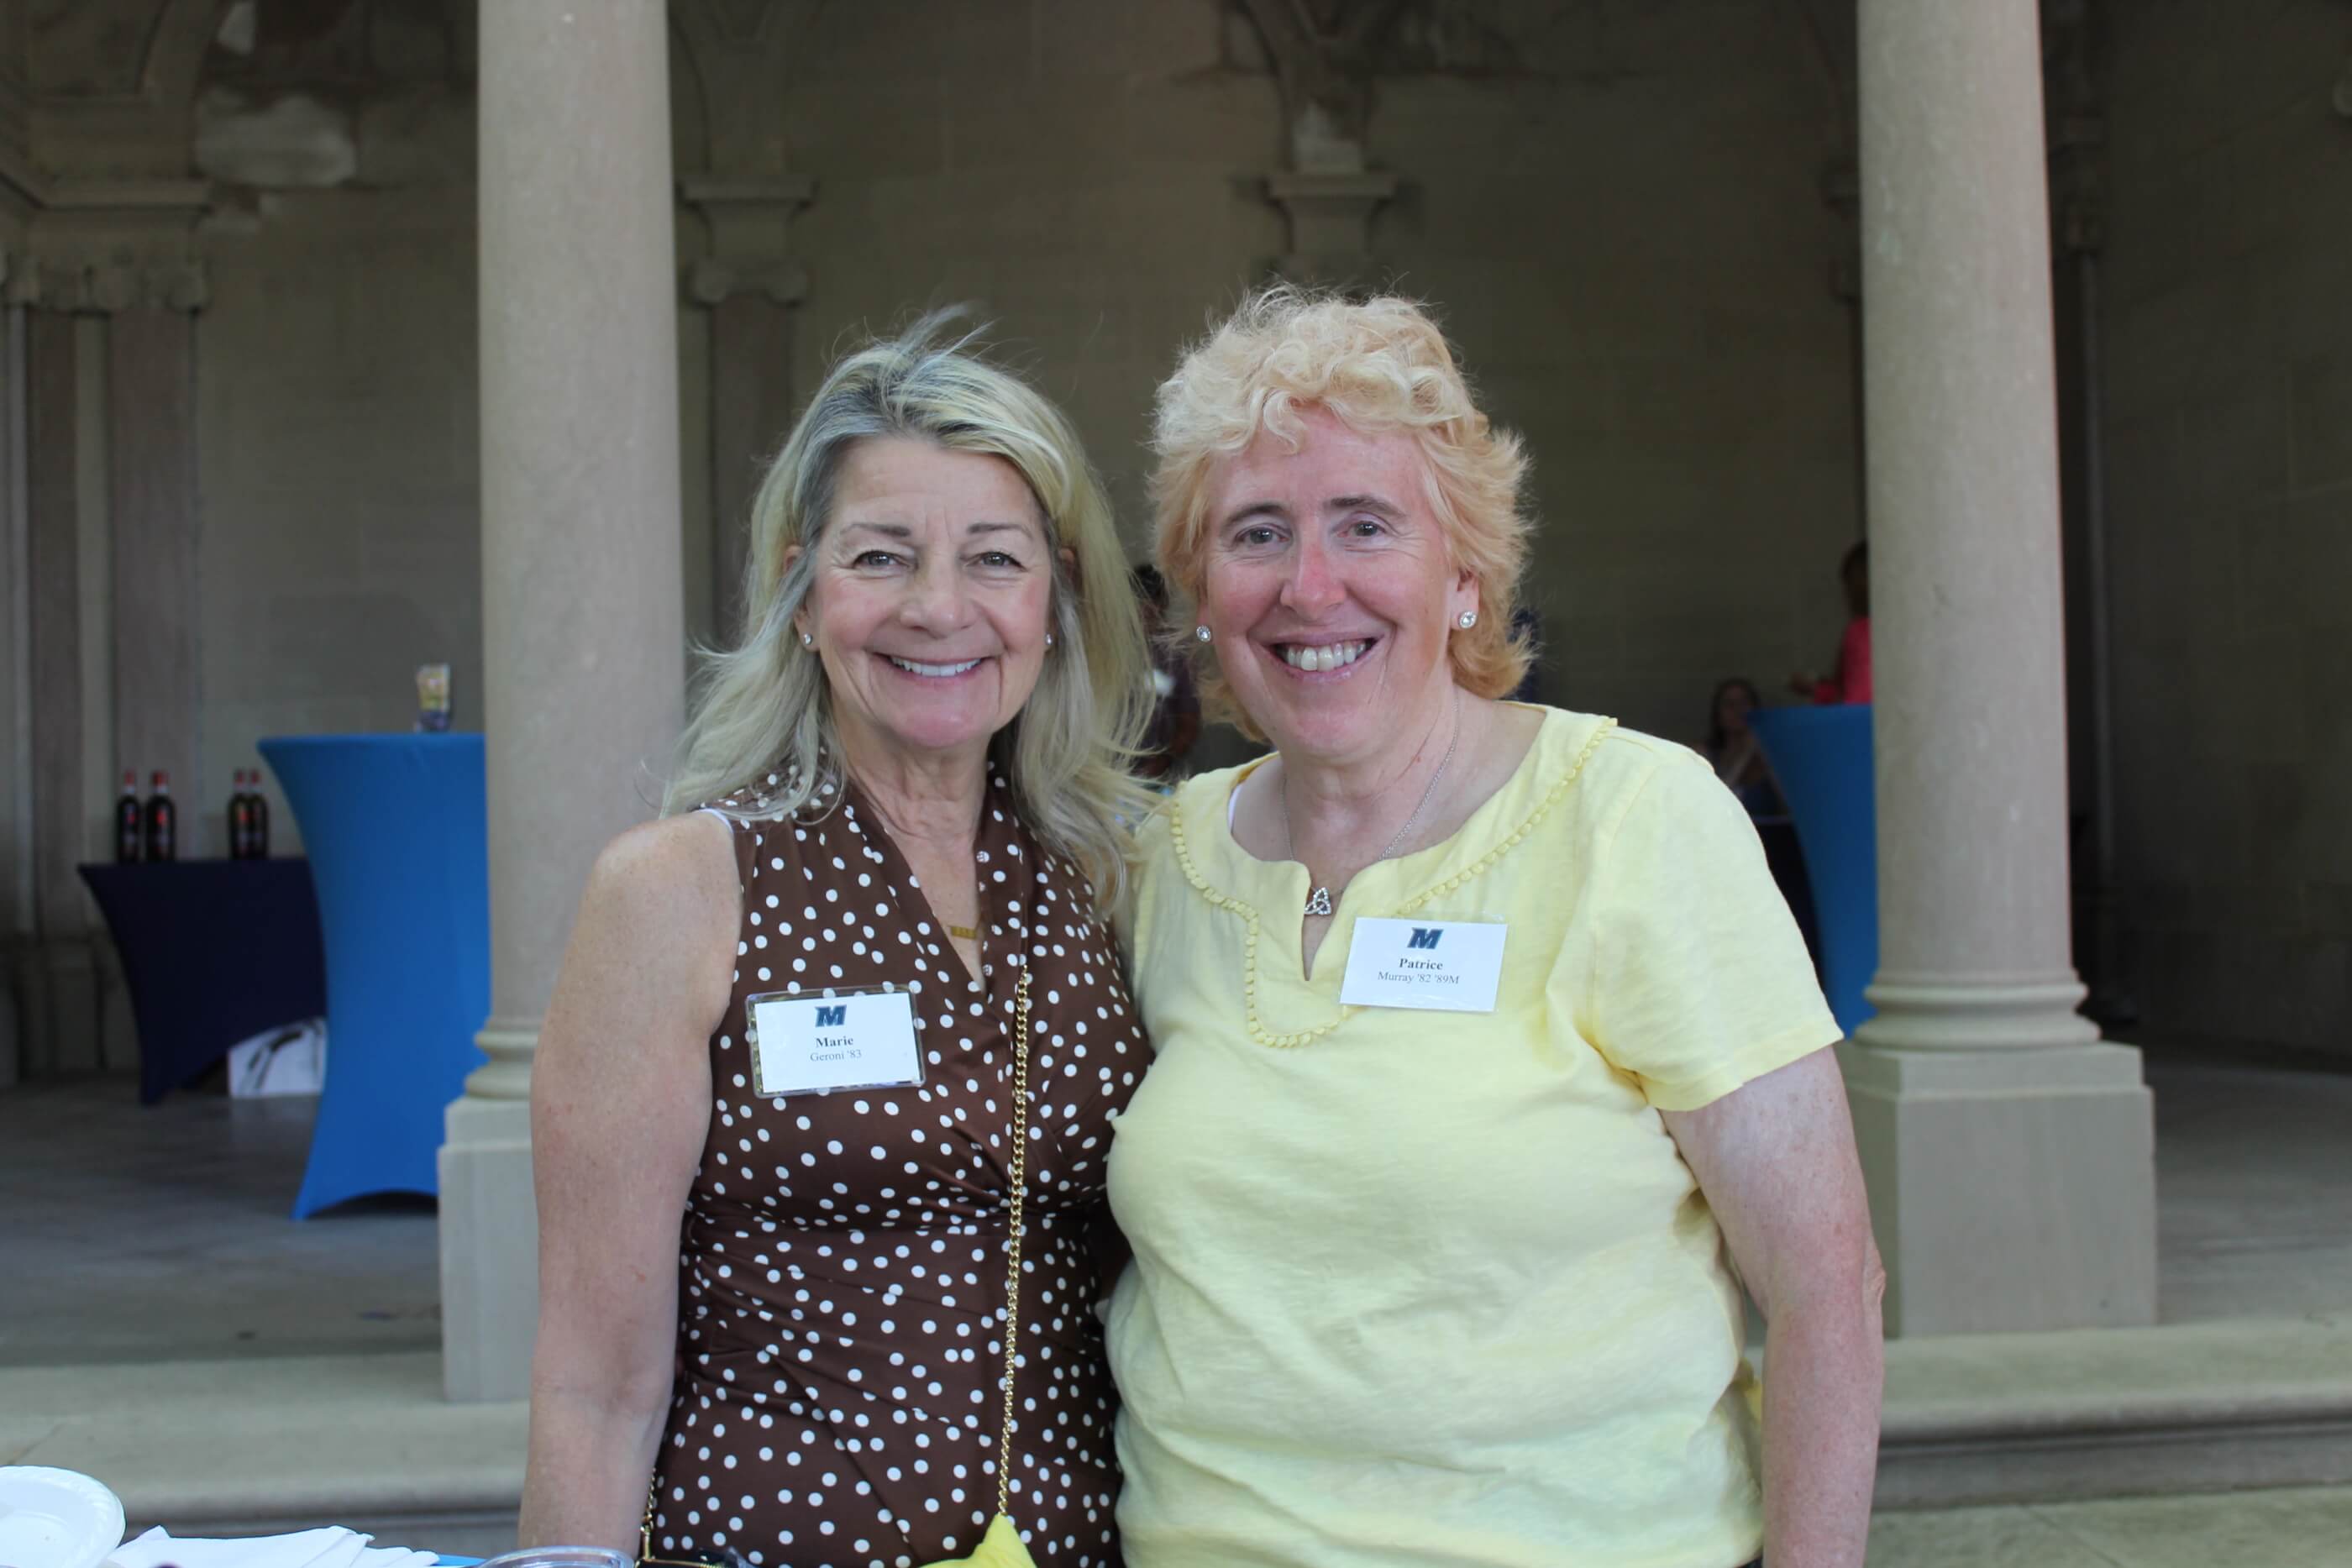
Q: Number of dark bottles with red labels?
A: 4